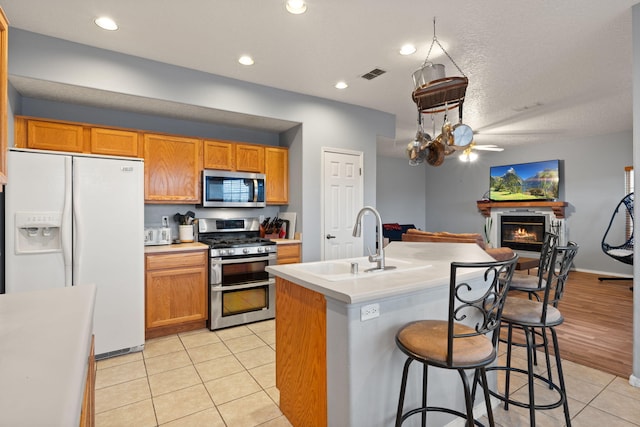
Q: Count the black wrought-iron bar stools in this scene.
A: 3